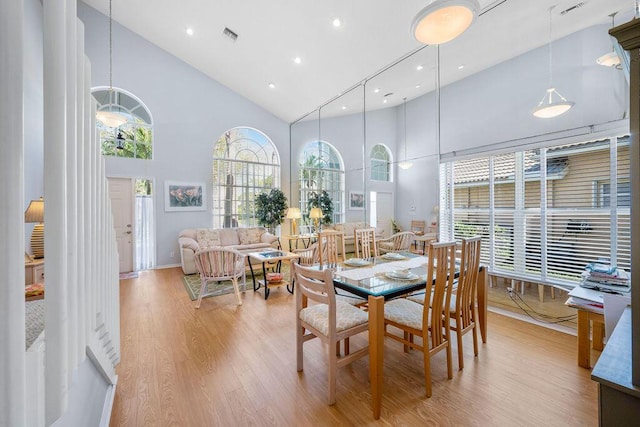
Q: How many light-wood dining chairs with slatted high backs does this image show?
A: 4